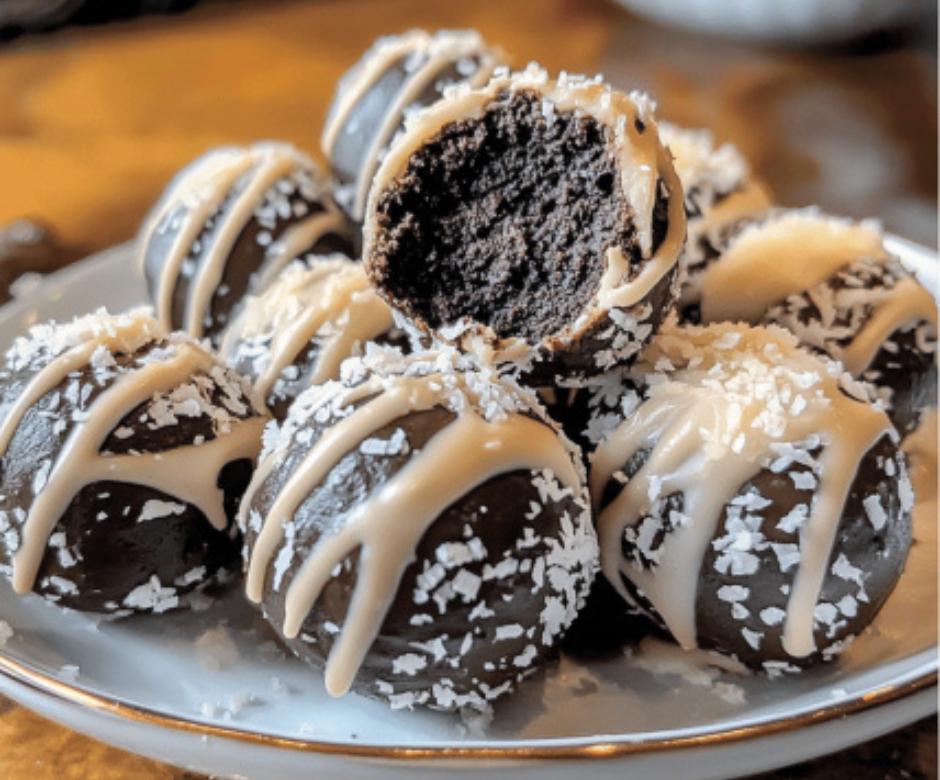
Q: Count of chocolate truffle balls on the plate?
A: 9